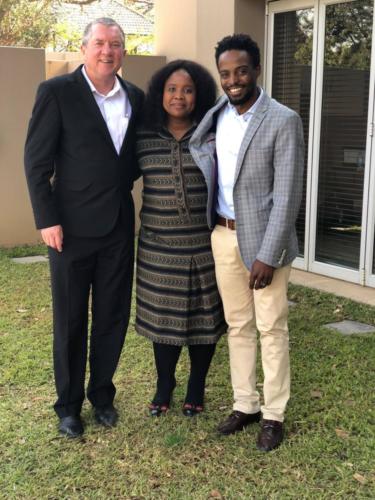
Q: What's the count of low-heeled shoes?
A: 4